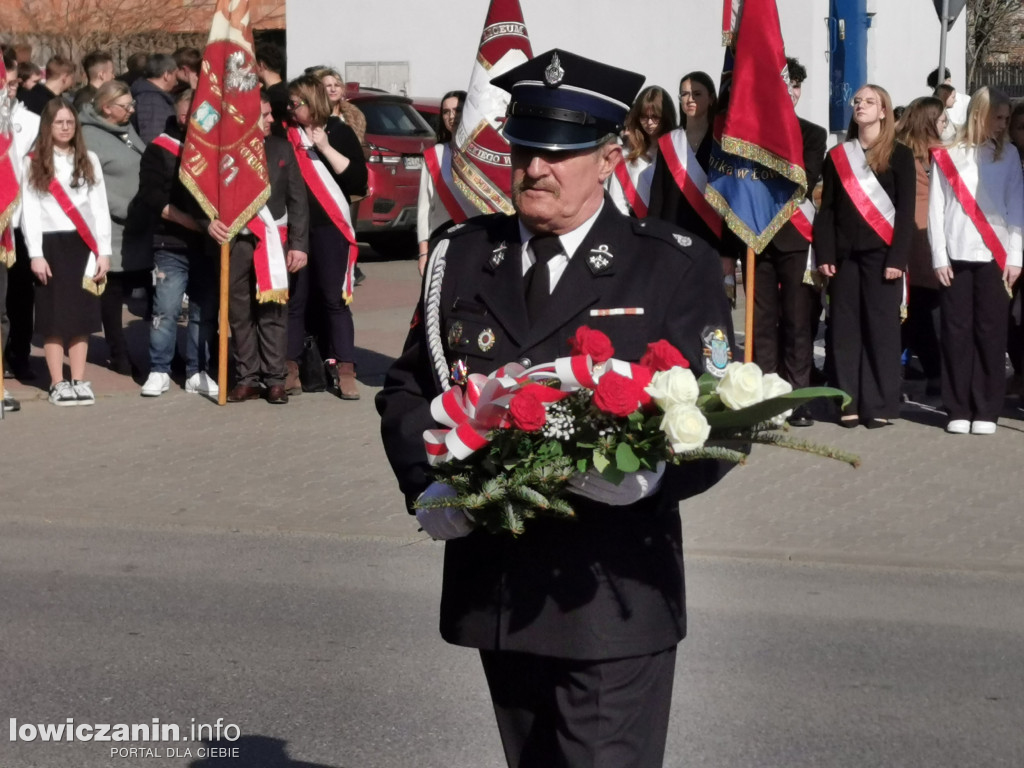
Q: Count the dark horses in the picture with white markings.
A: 0